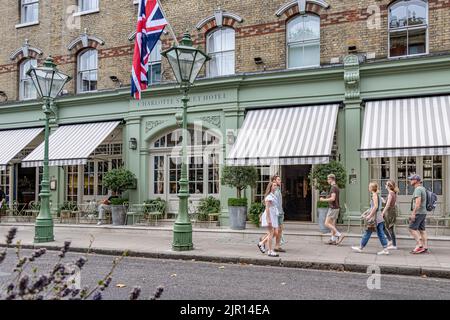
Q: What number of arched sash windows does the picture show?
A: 6